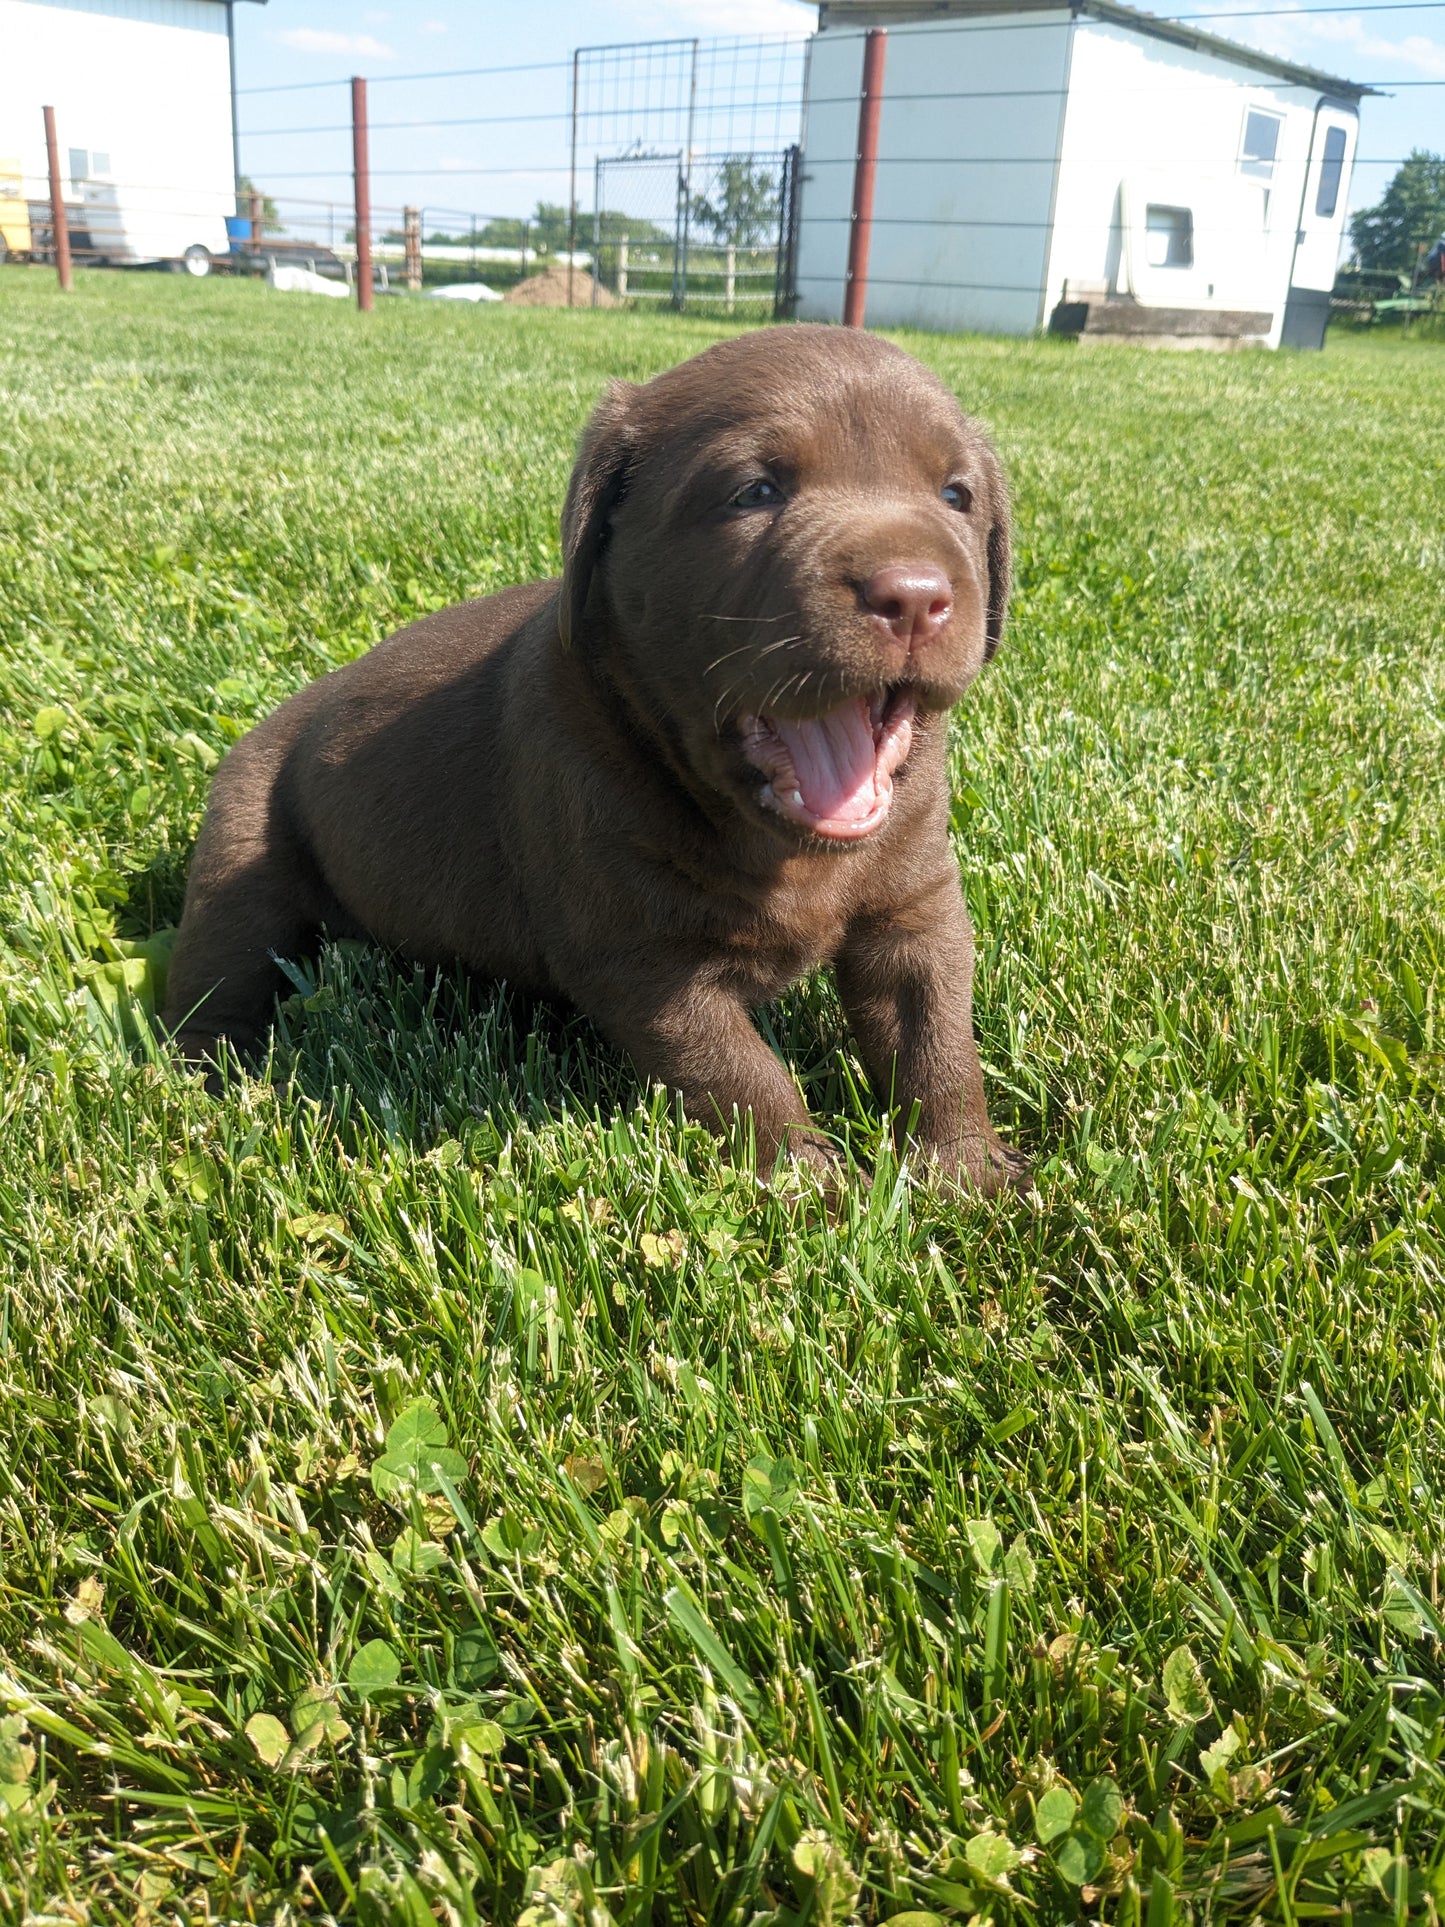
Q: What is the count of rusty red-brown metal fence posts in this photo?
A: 3